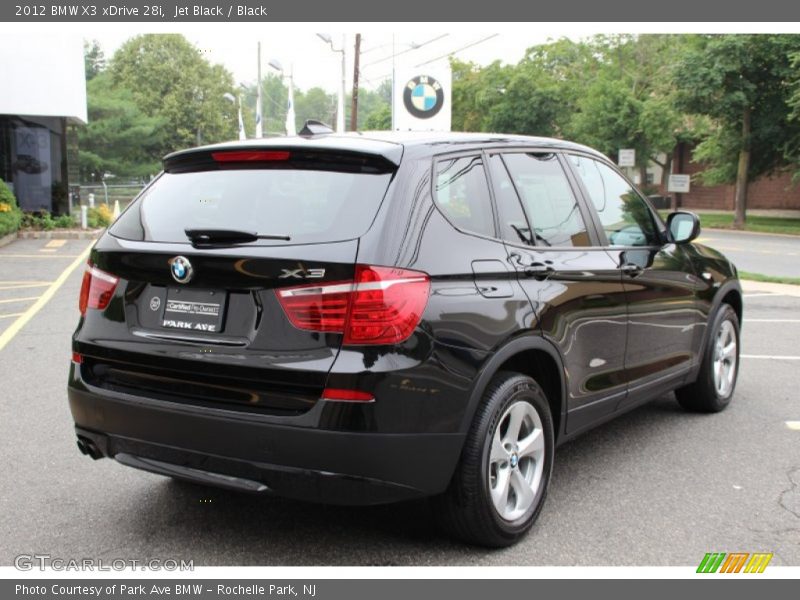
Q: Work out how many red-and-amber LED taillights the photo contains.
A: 2